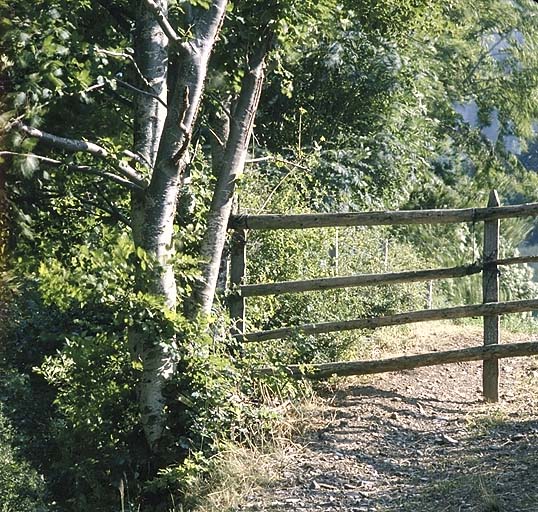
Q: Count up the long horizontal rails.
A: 4